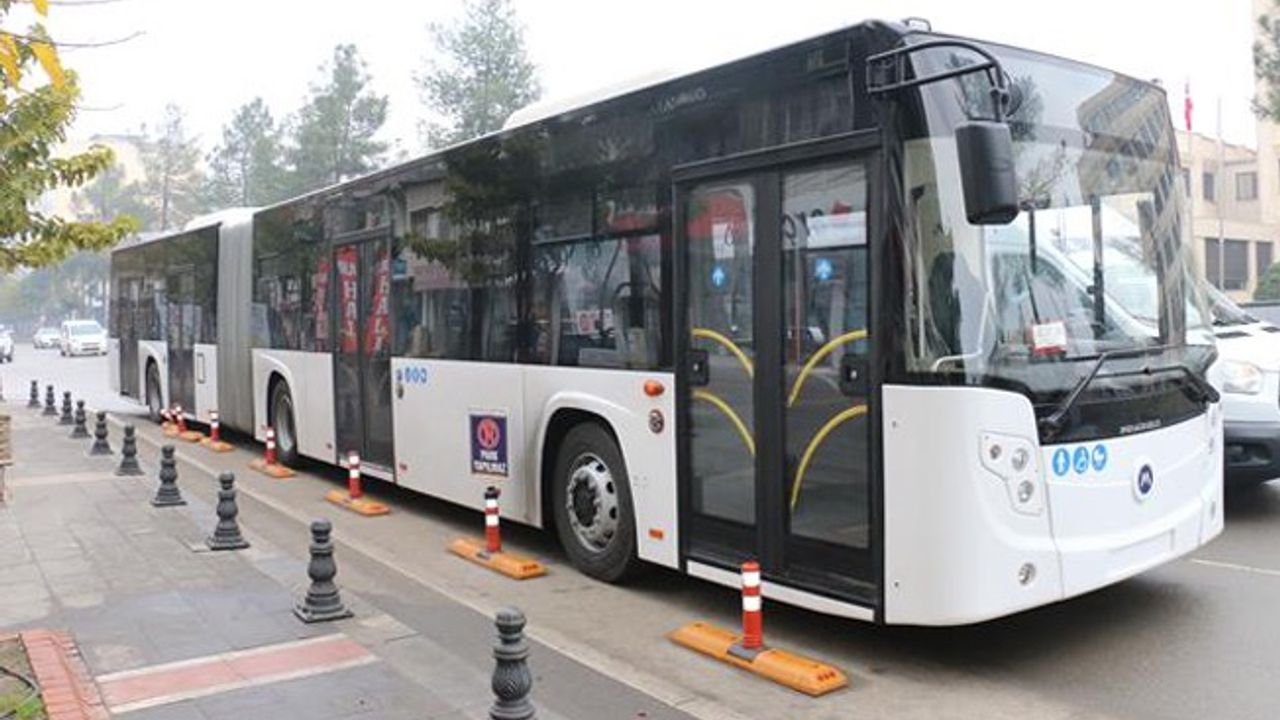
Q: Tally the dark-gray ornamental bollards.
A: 10